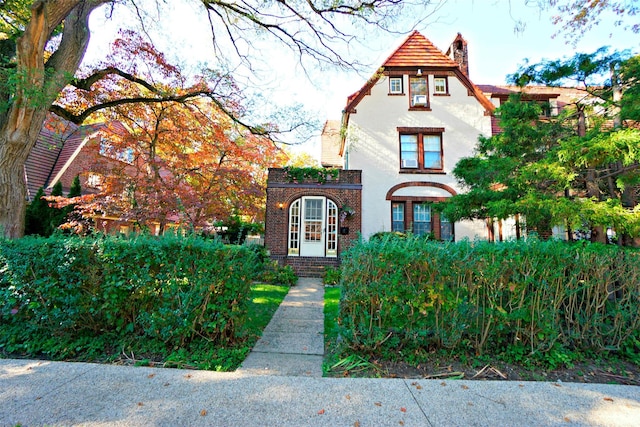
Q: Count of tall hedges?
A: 2